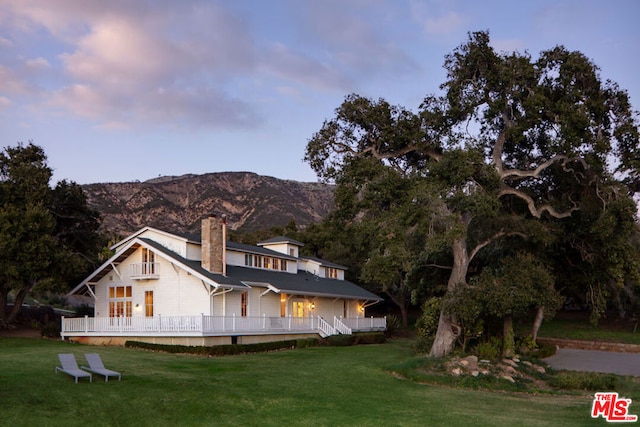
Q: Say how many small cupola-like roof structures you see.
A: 1